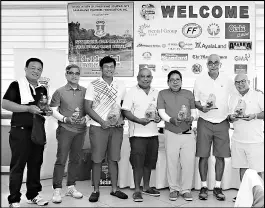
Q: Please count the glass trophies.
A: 7